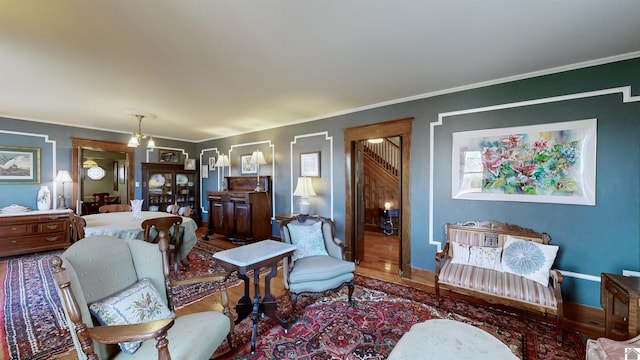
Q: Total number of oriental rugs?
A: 2